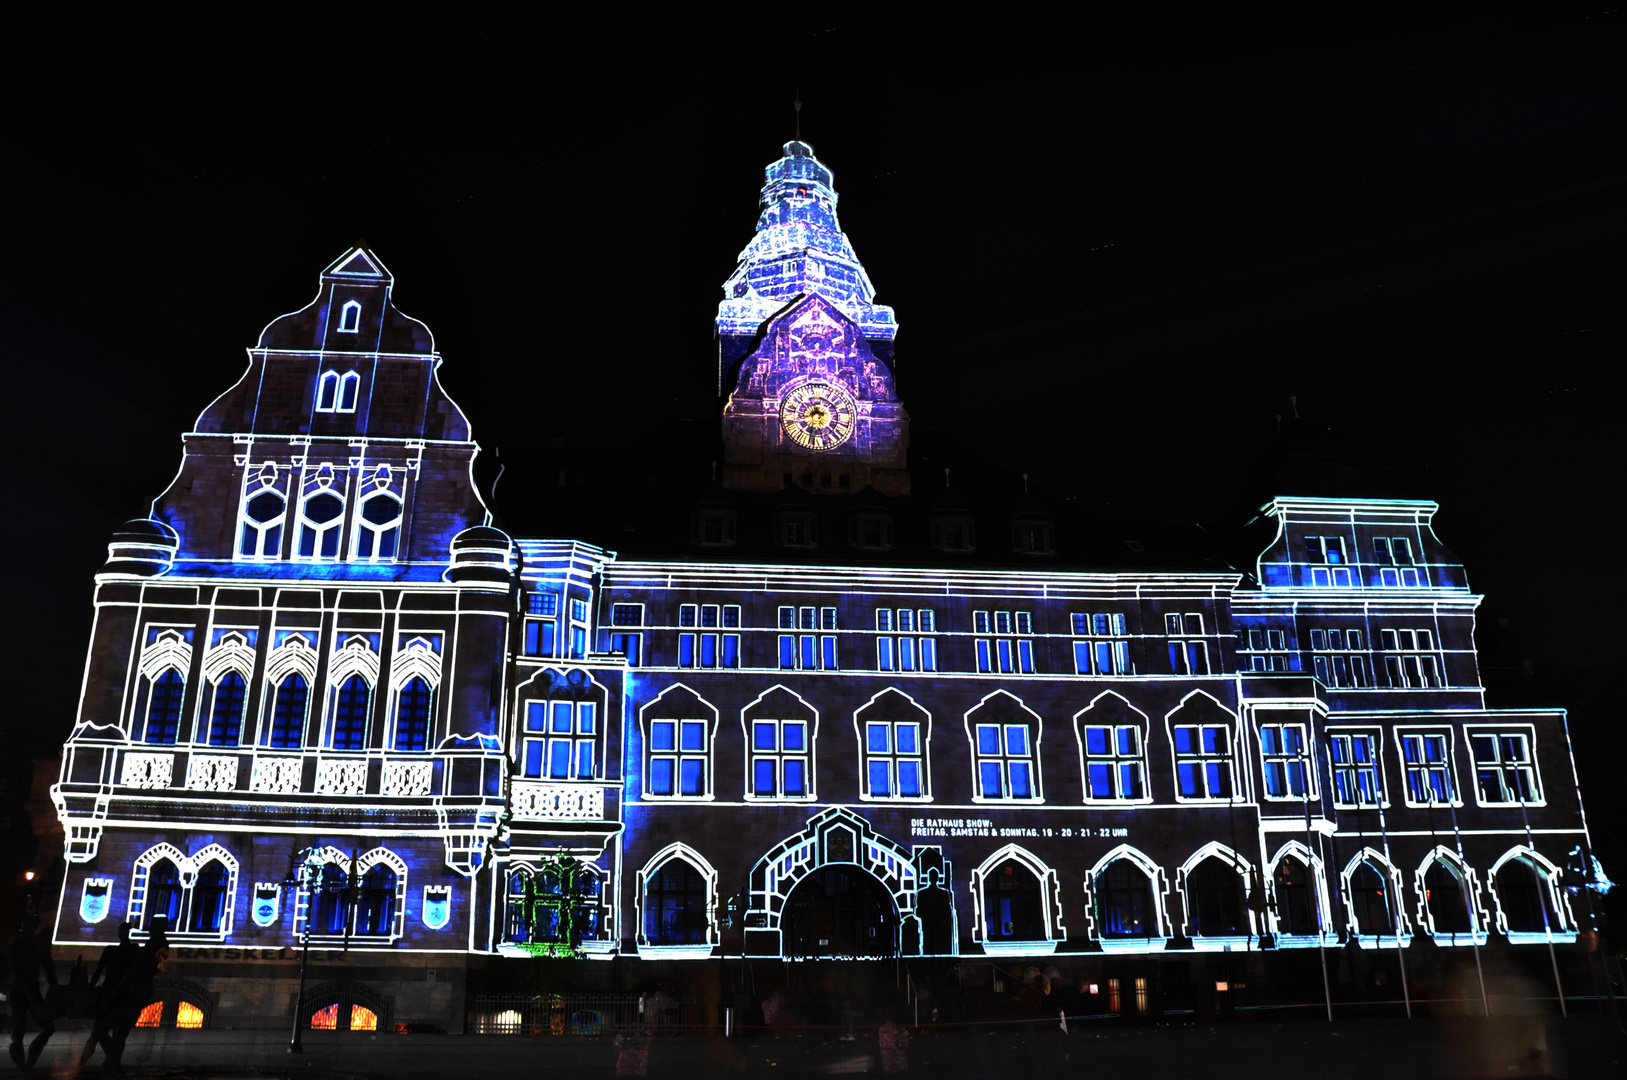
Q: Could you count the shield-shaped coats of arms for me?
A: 3